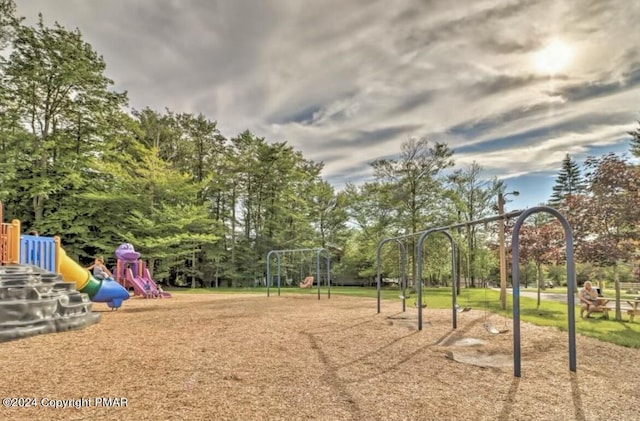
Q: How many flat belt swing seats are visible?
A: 4